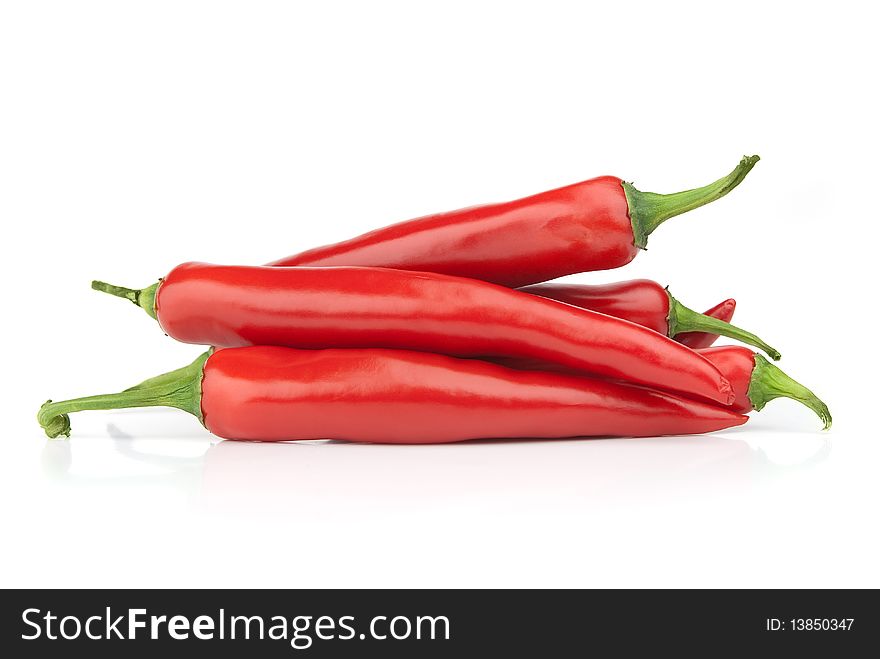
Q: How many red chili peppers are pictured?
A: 6